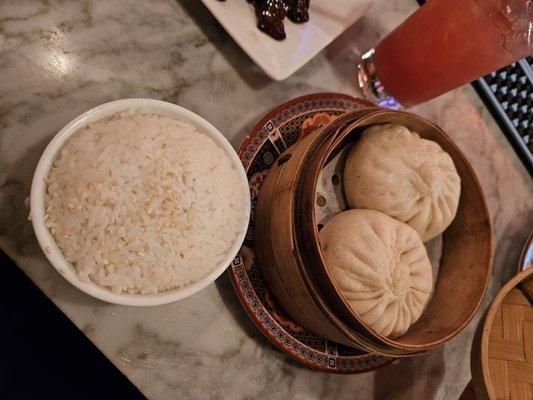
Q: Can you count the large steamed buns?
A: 2